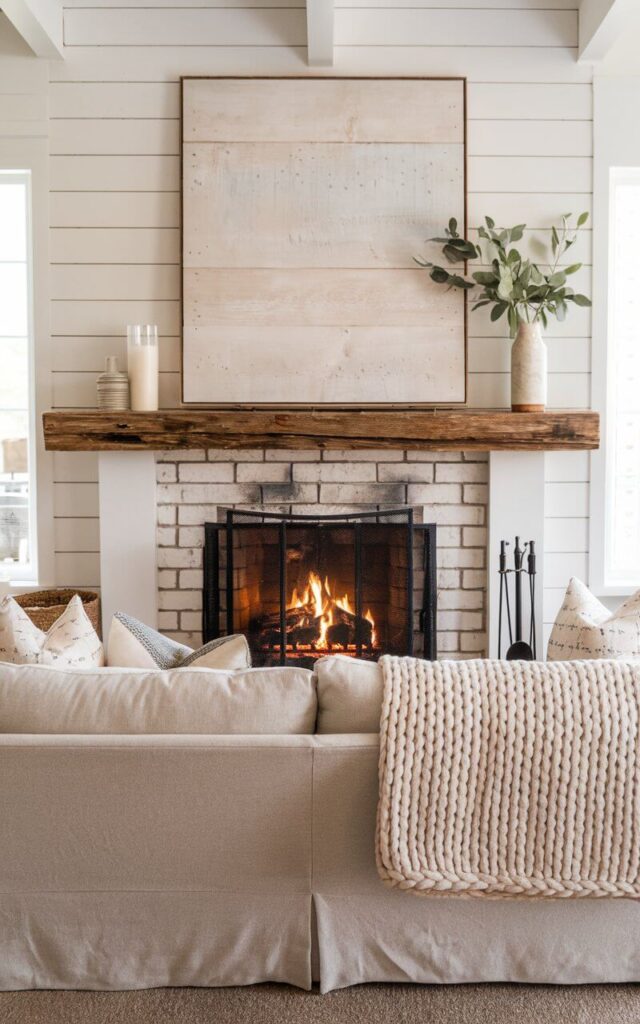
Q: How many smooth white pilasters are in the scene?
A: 2